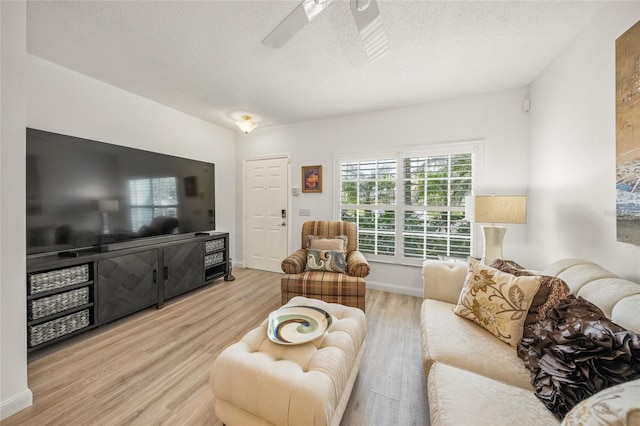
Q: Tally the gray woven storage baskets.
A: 5